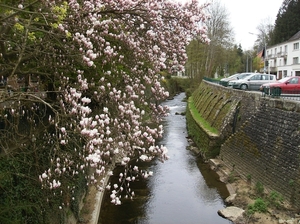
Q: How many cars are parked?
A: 3